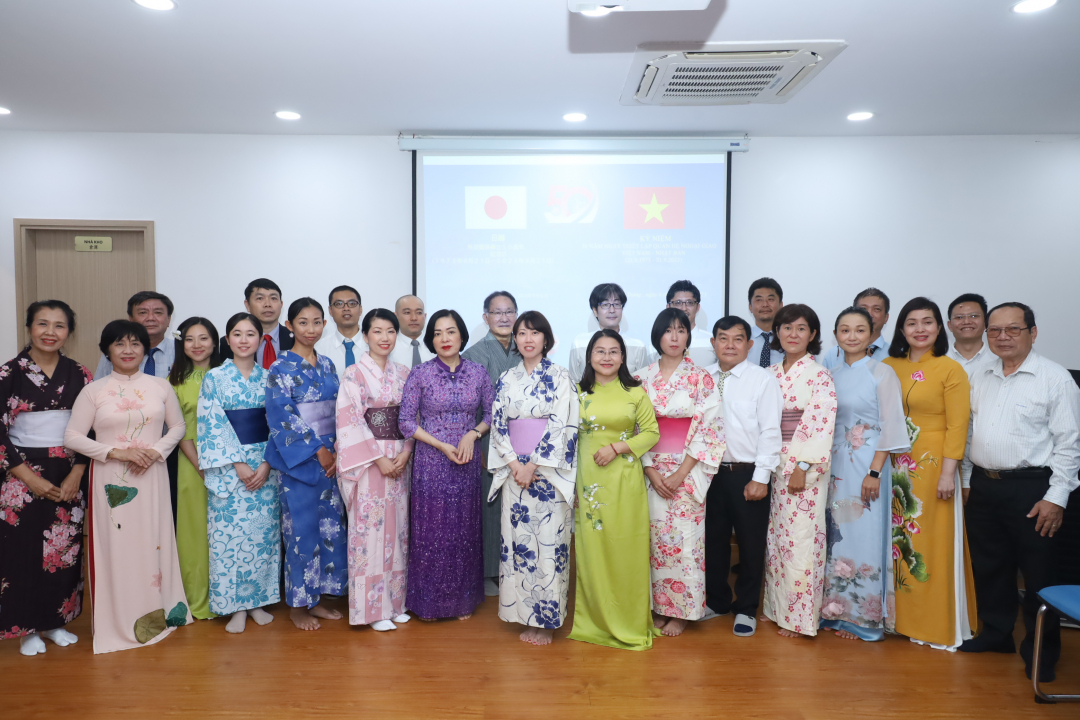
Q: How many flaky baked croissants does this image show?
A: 0